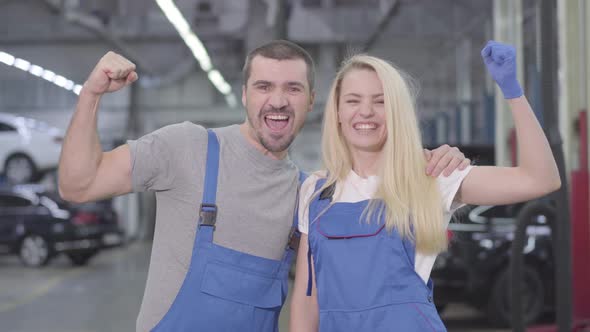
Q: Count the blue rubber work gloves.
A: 1